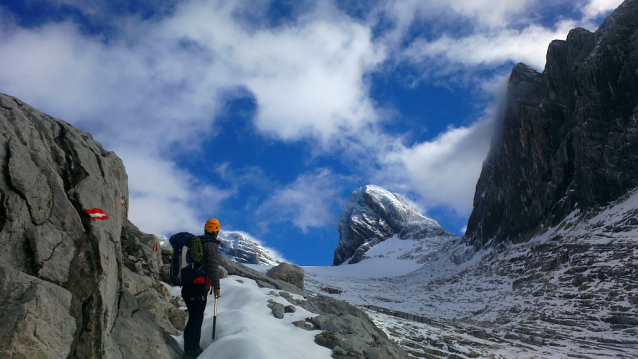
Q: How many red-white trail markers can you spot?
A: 3